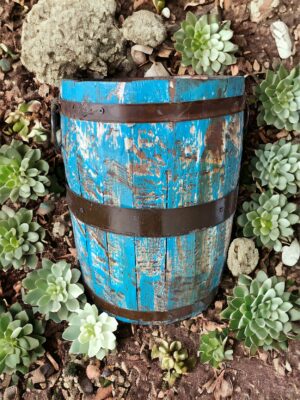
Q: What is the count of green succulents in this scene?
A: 13